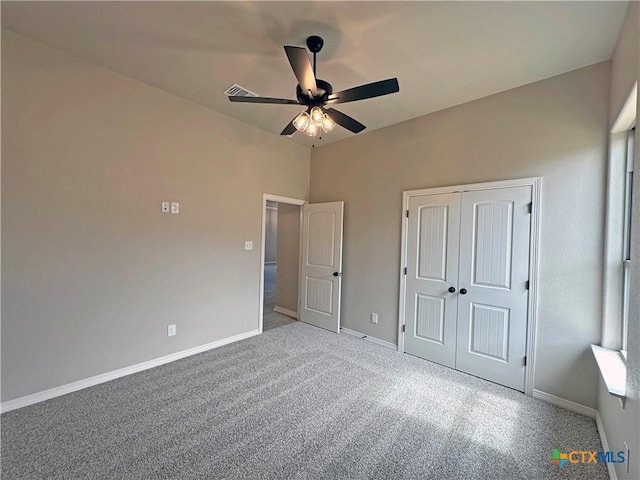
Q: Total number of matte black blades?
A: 5